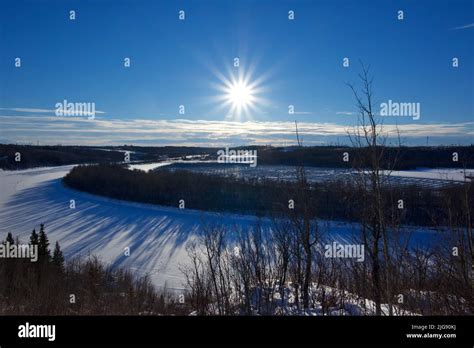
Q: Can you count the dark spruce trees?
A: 4